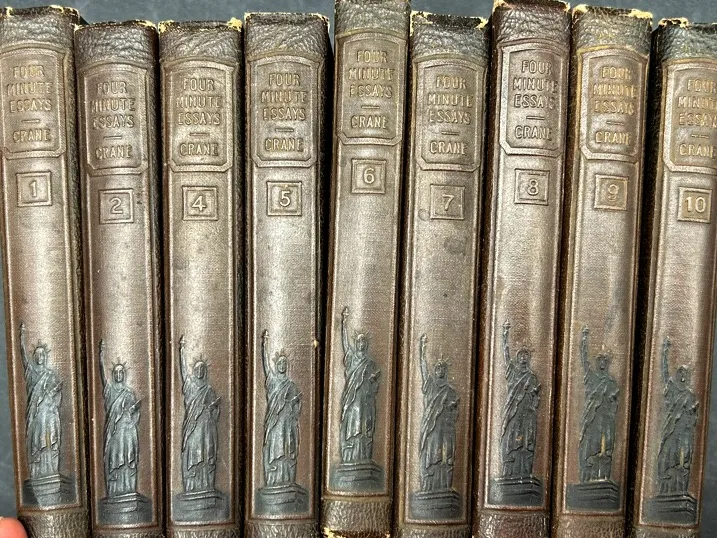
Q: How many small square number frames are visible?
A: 9